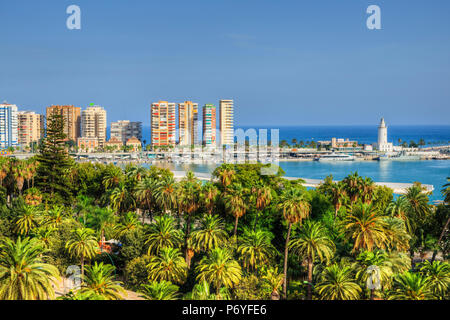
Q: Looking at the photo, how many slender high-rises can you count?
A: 4